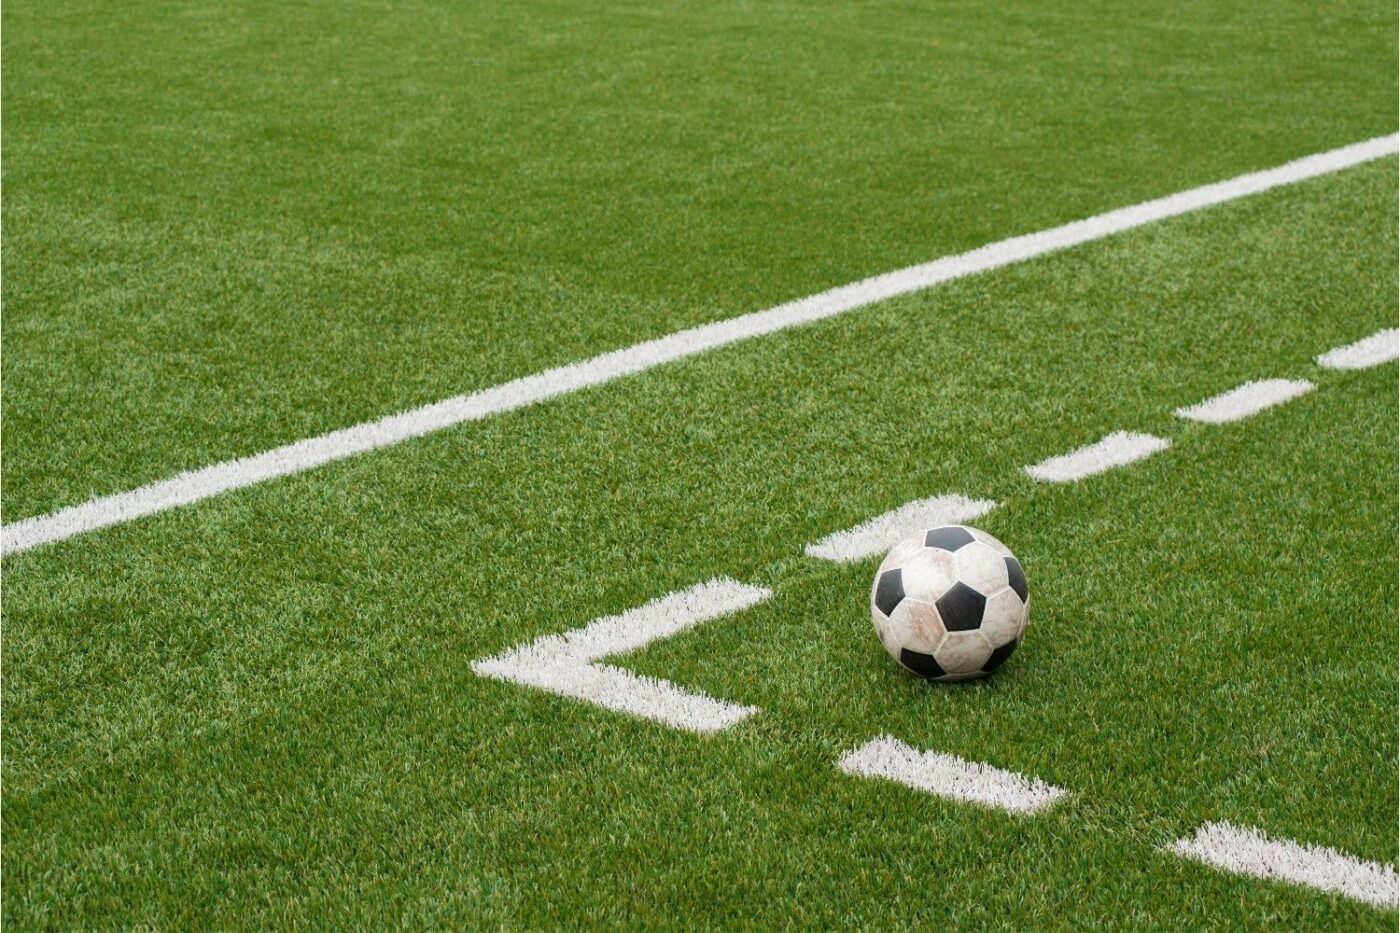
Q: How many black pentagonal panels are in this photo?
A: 6